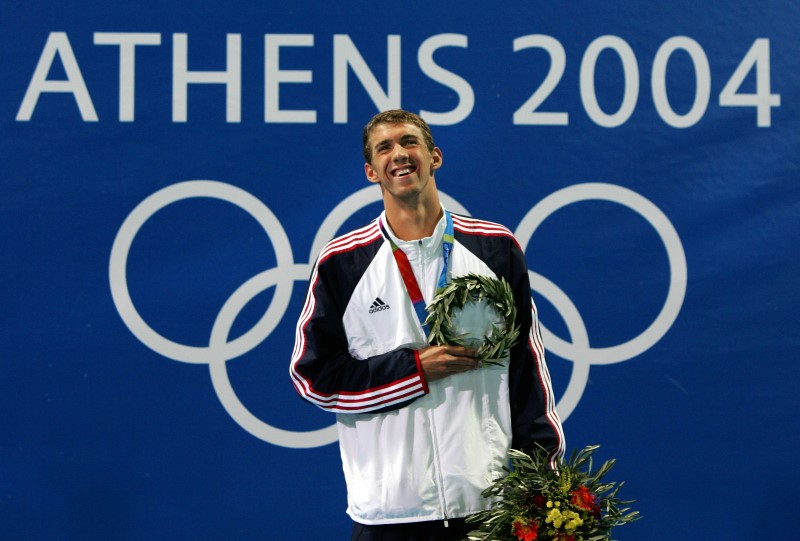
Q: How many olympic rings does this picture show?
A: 5